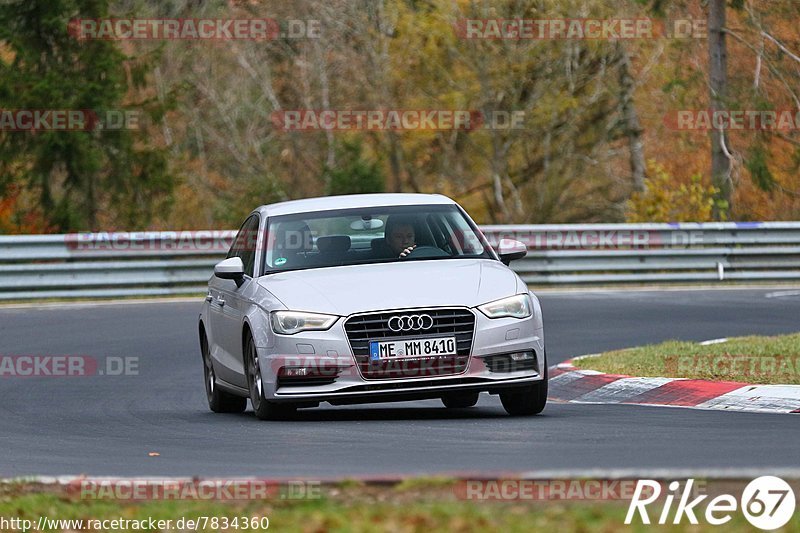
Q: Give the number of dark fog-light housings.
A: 2